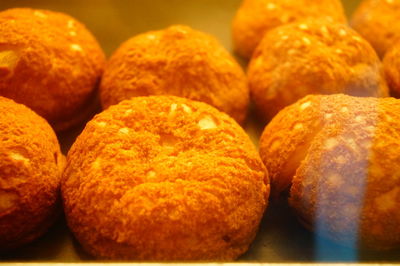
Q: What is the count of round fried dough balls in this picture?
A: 9